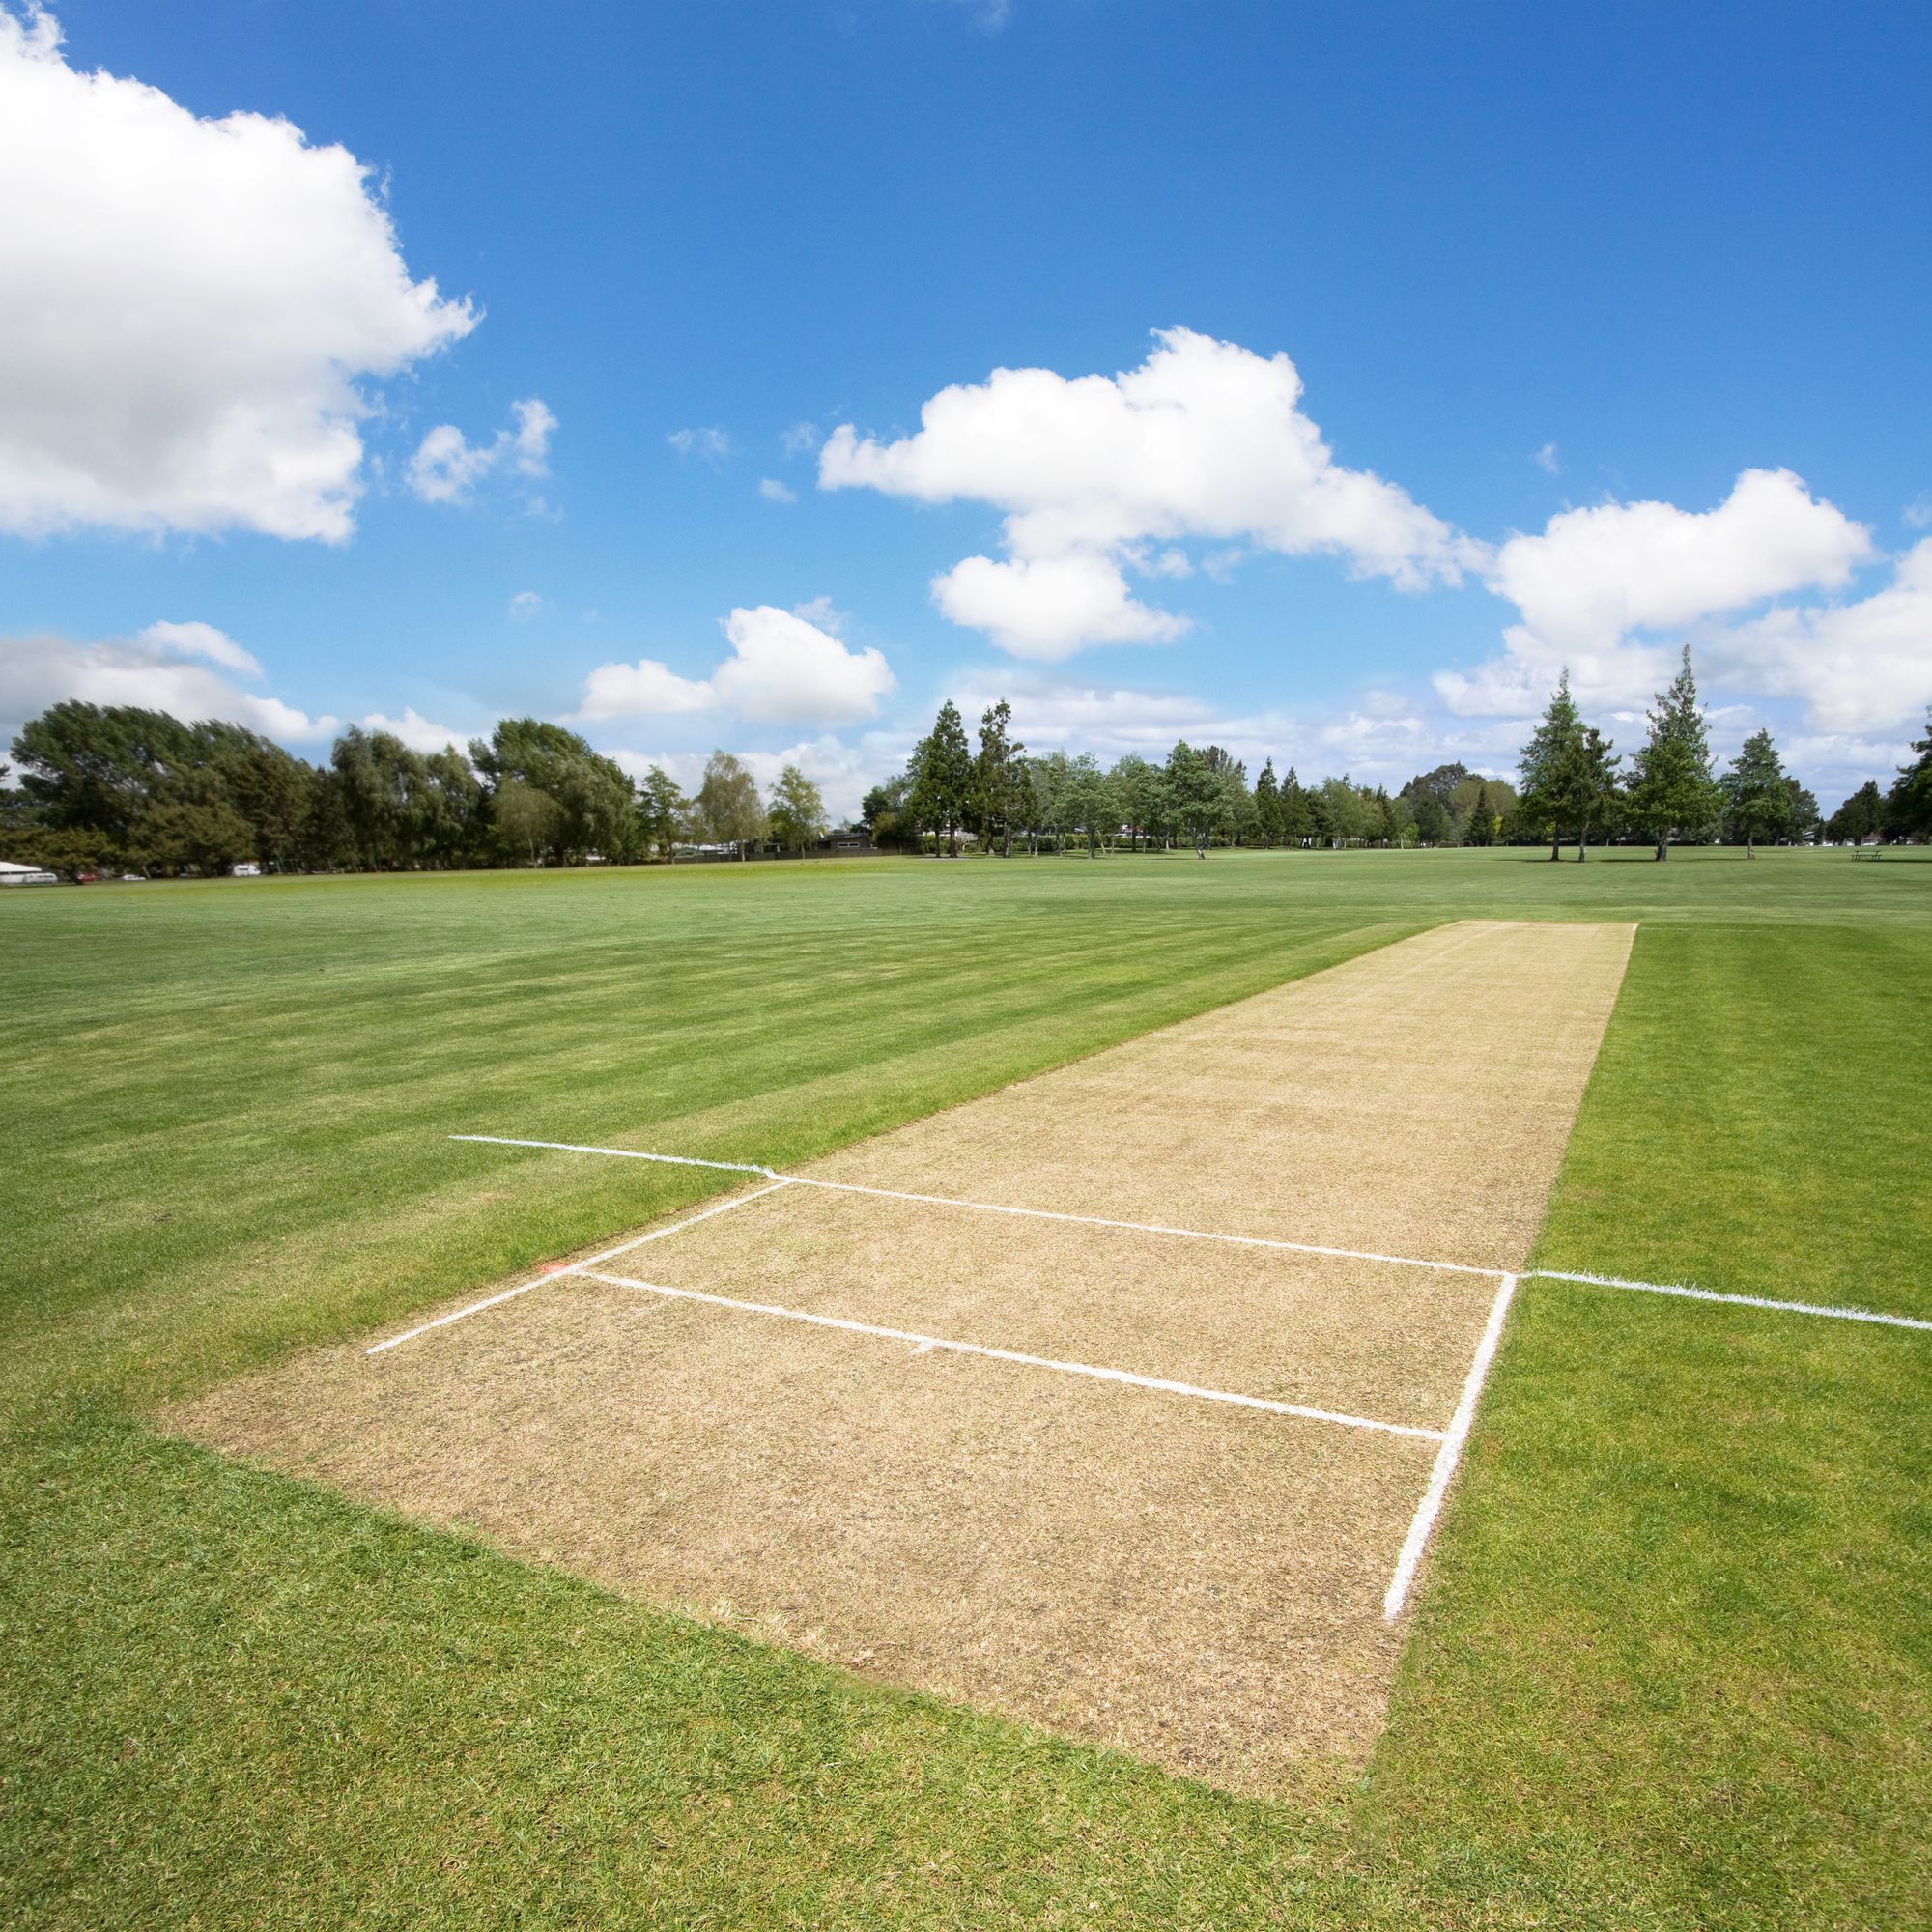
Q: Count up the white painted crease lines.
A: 4